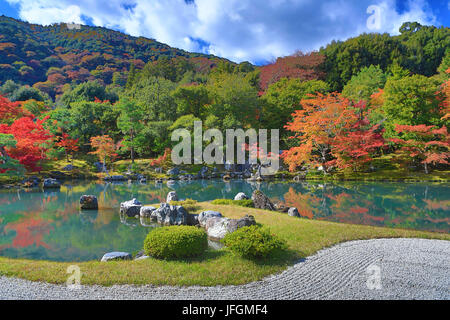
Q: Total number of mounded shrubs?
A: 2